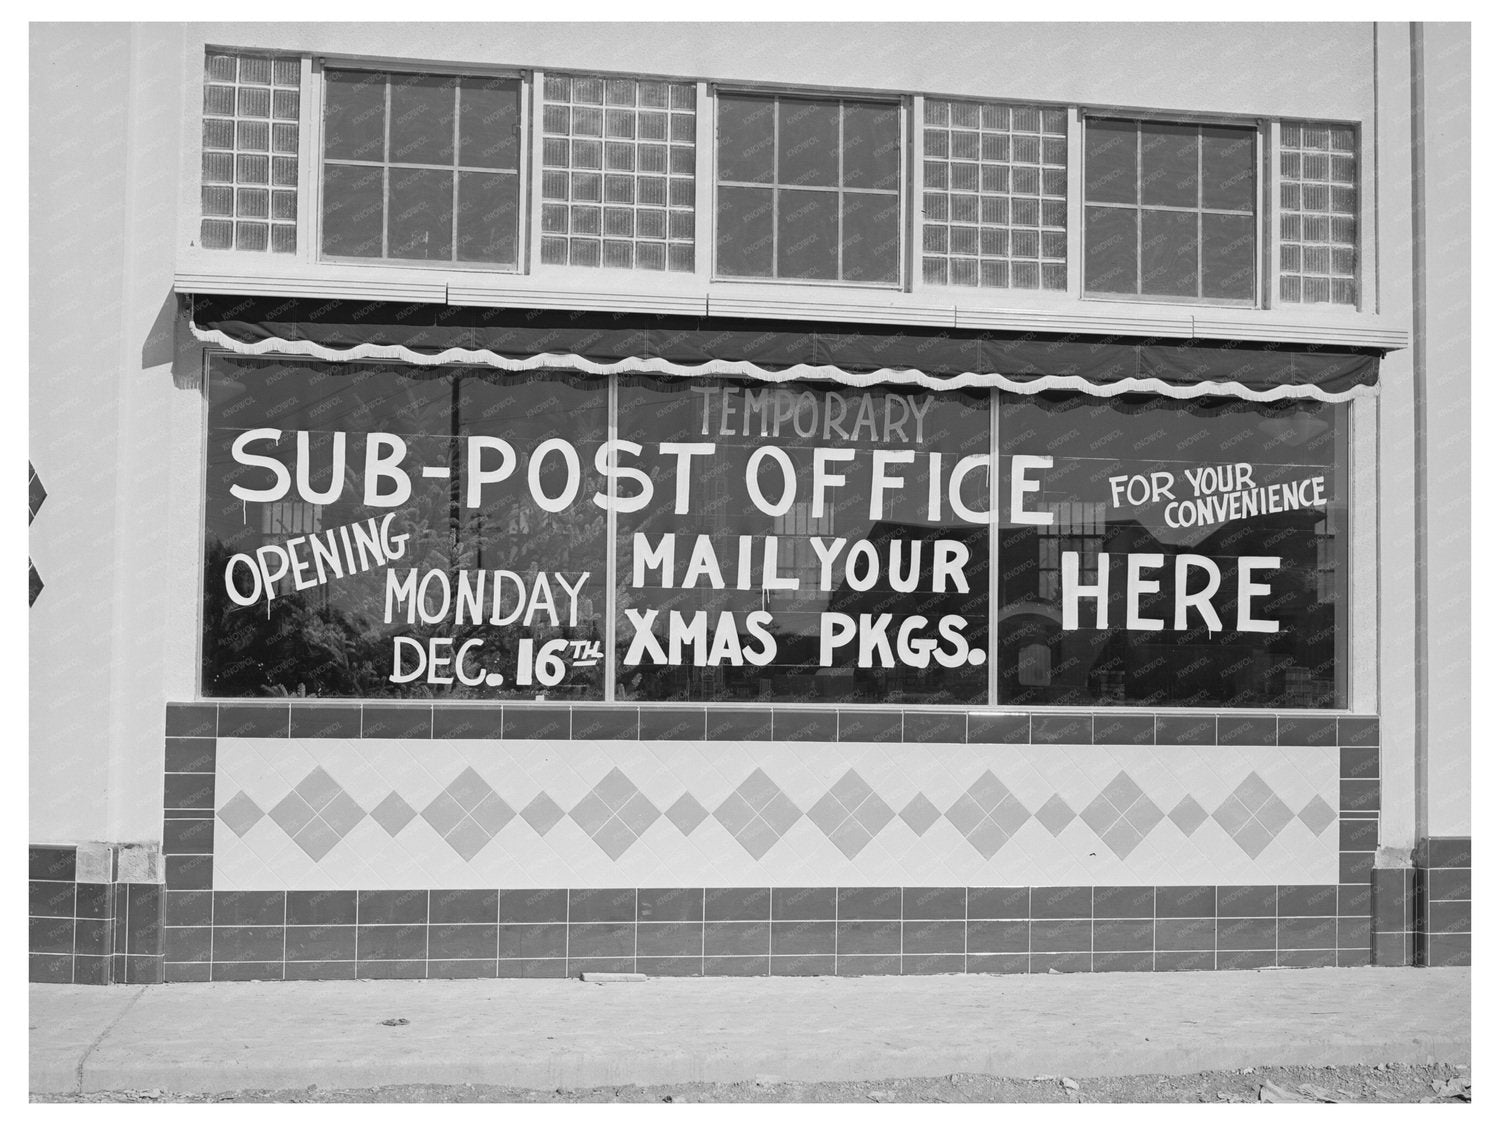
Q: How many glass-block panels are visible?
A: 4